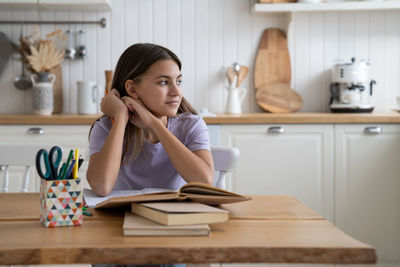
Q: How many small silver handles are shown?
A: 3